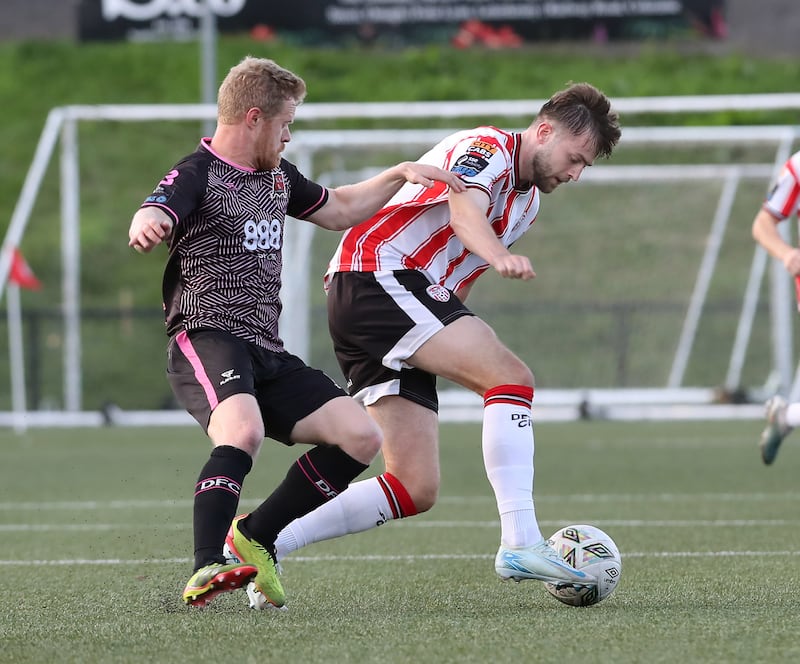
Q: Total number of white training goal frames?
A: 3